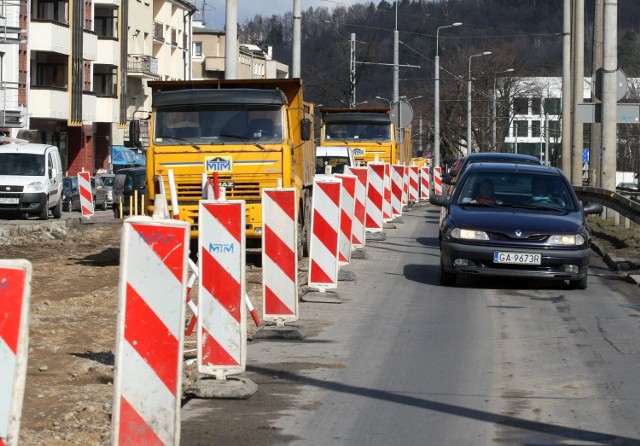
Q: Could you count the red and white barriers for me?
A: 15